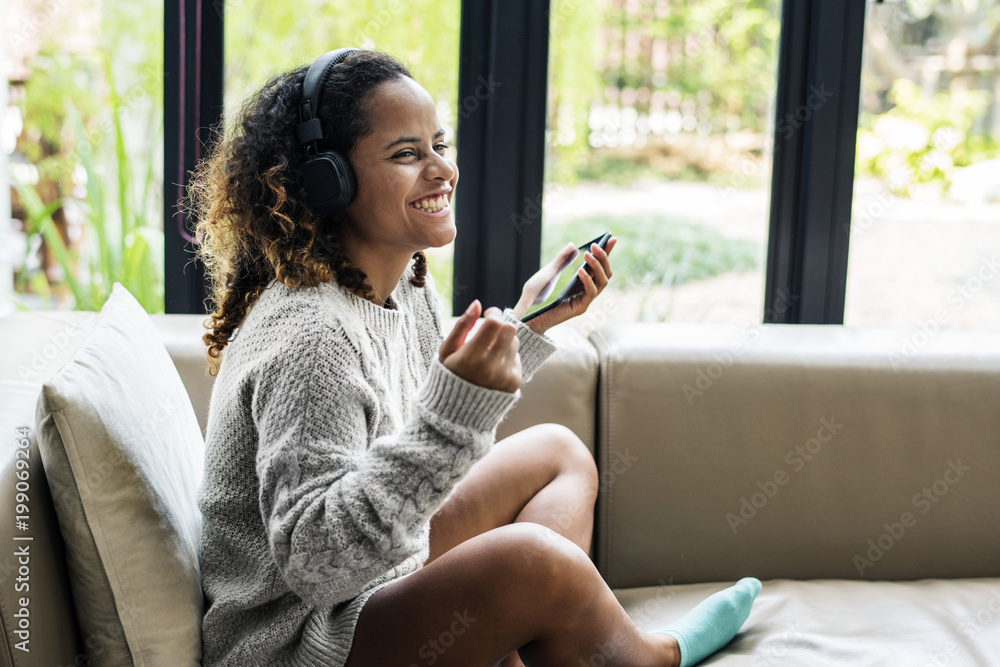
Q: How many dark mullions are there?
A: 3